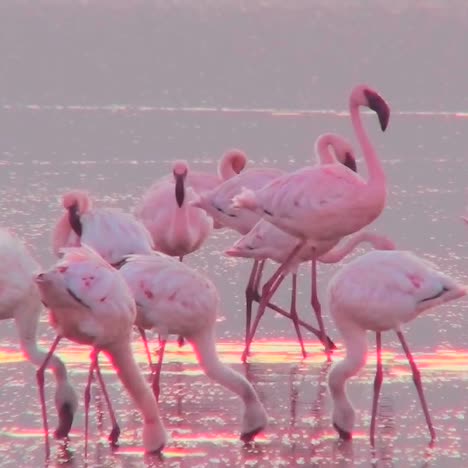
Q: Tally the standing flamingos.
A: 10